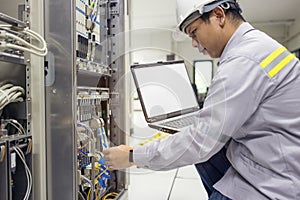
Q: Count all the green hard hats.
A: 0